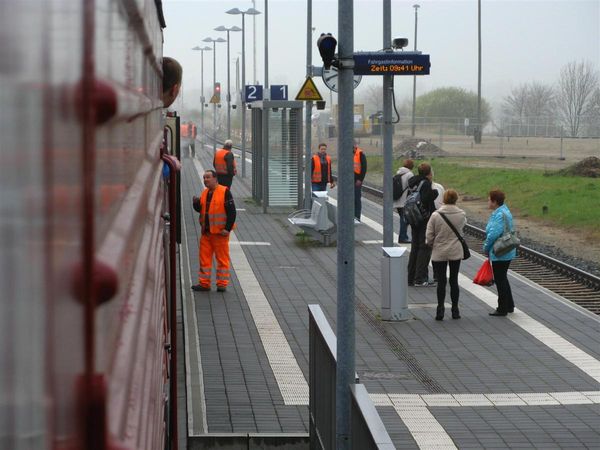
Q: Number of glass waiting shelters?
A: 1